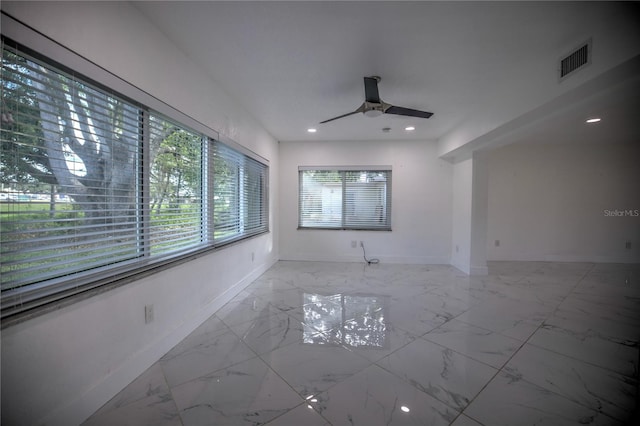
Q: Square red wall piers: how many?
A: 0